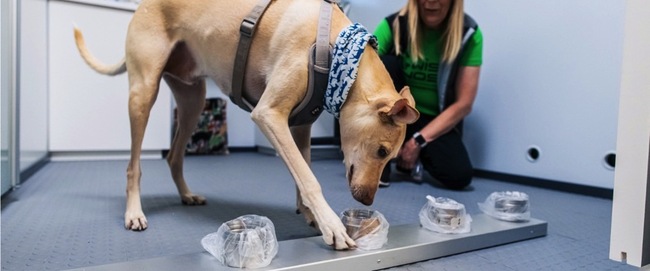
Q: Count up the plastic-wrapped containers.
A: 4